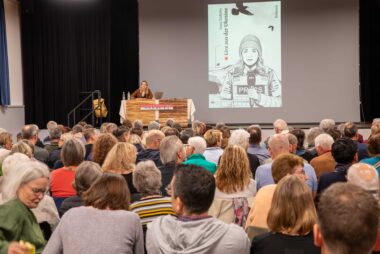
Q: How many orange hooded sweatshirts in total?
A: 0